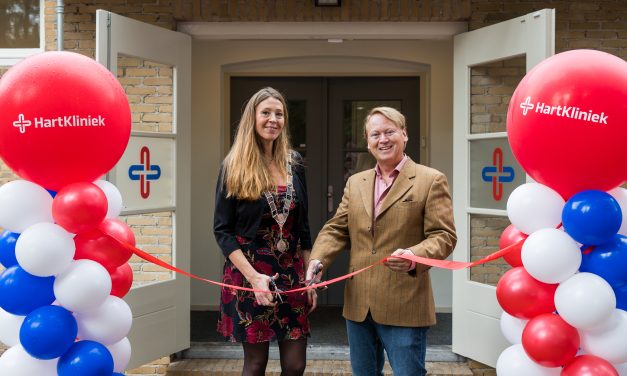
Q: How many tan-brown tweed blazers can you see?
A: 1